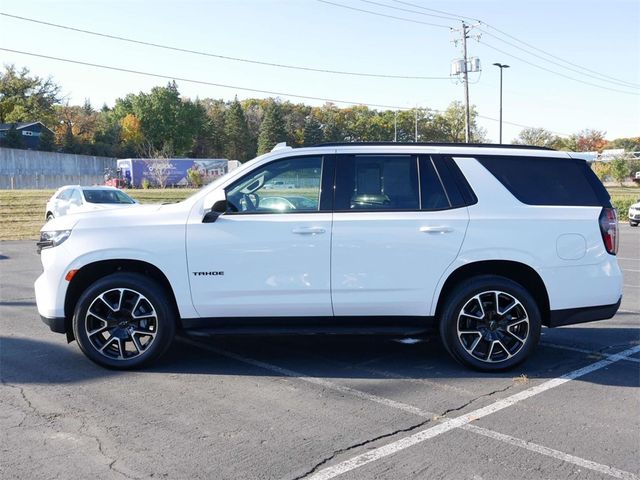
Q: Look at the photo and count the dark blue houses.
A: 1